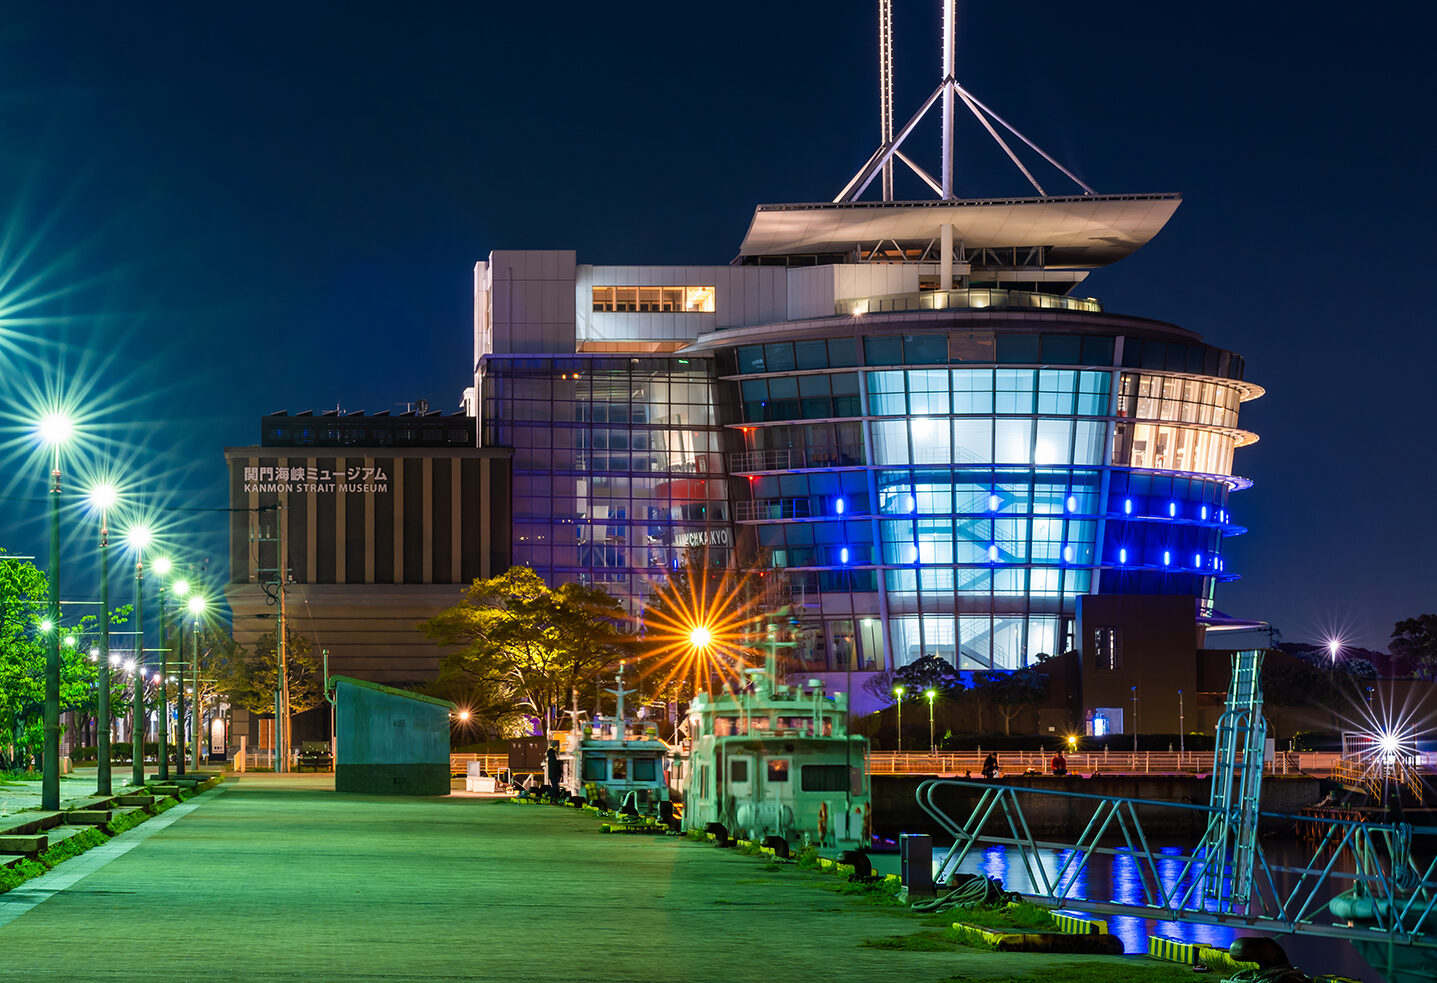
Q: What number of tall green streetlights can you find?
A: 6